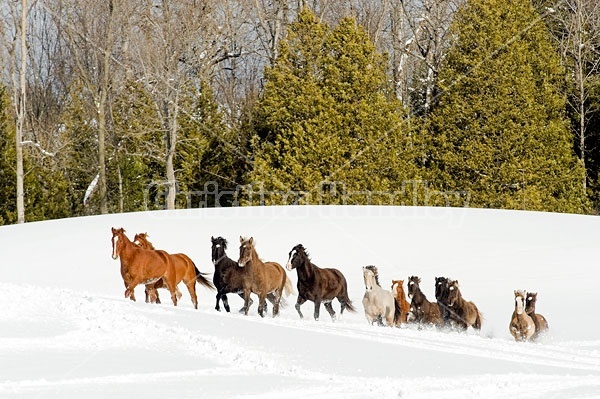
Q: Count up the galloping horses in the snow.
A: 12